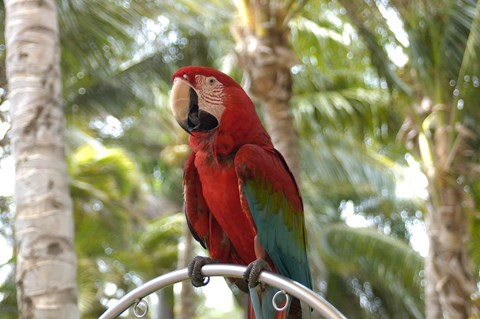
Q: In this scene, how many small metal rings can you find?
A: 2